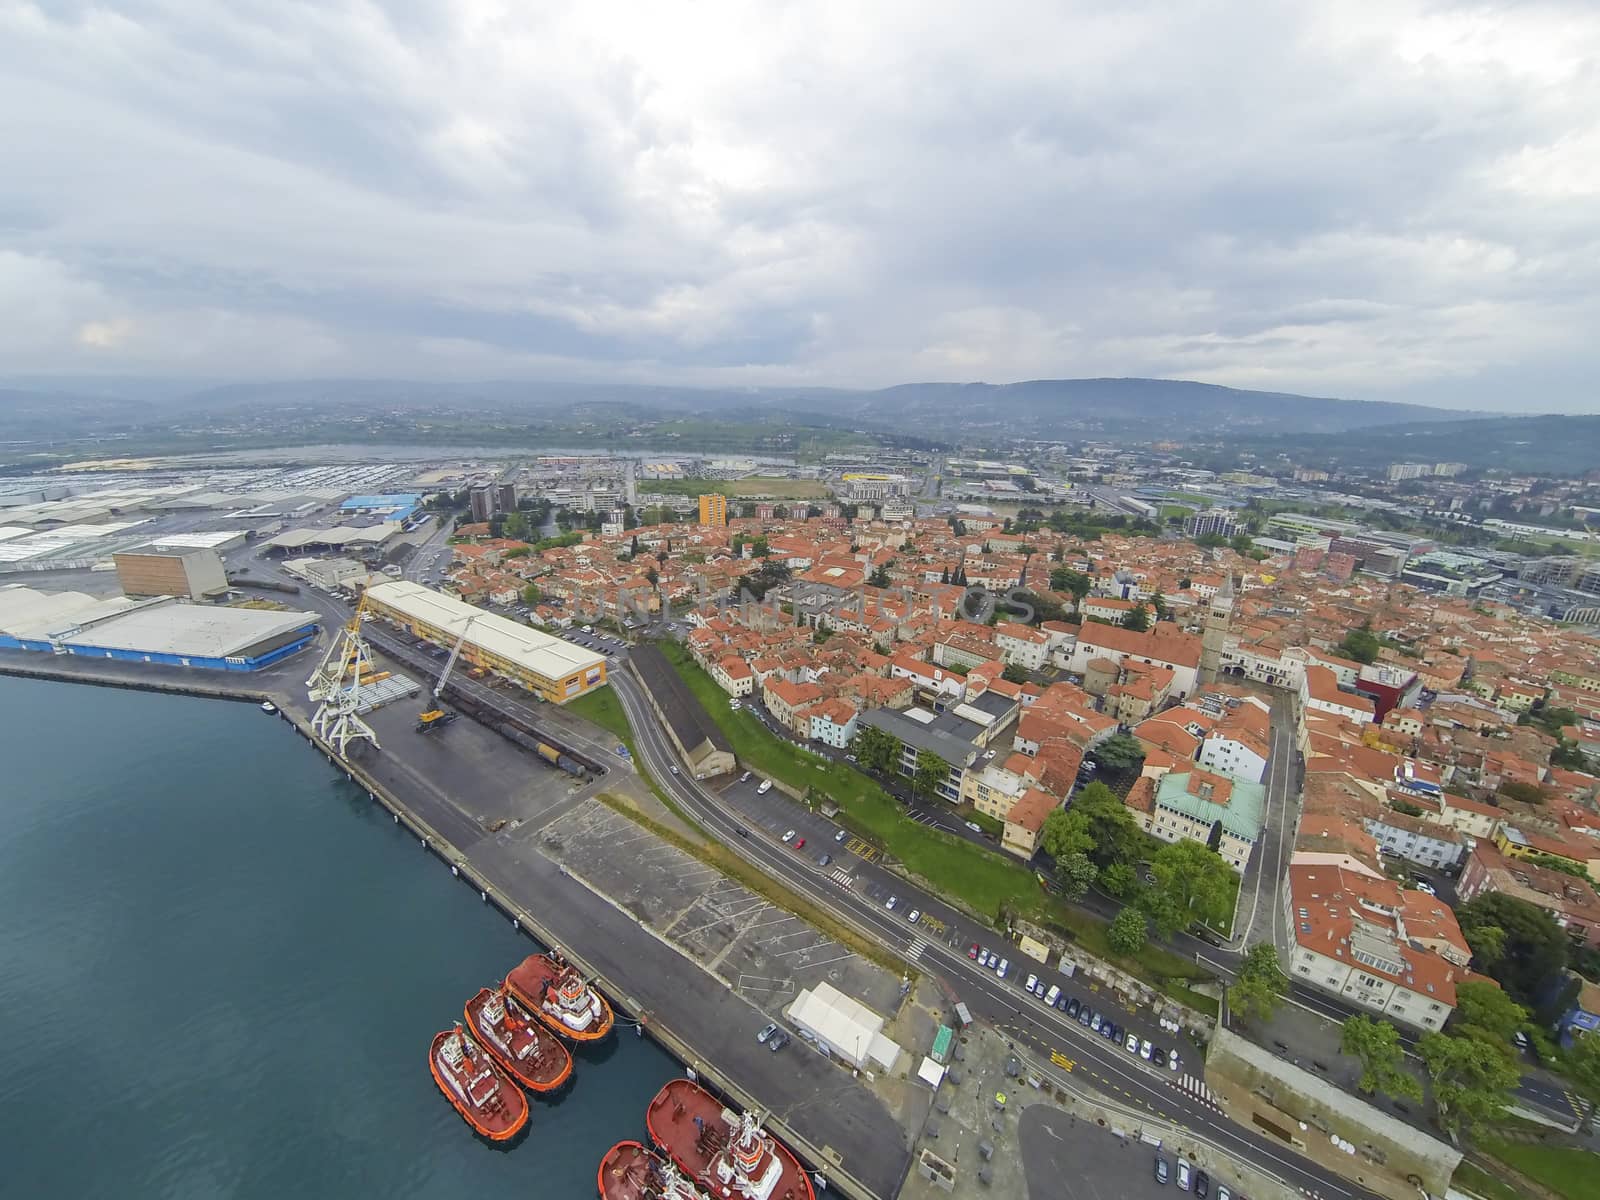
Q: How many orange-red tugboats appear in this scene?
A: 5